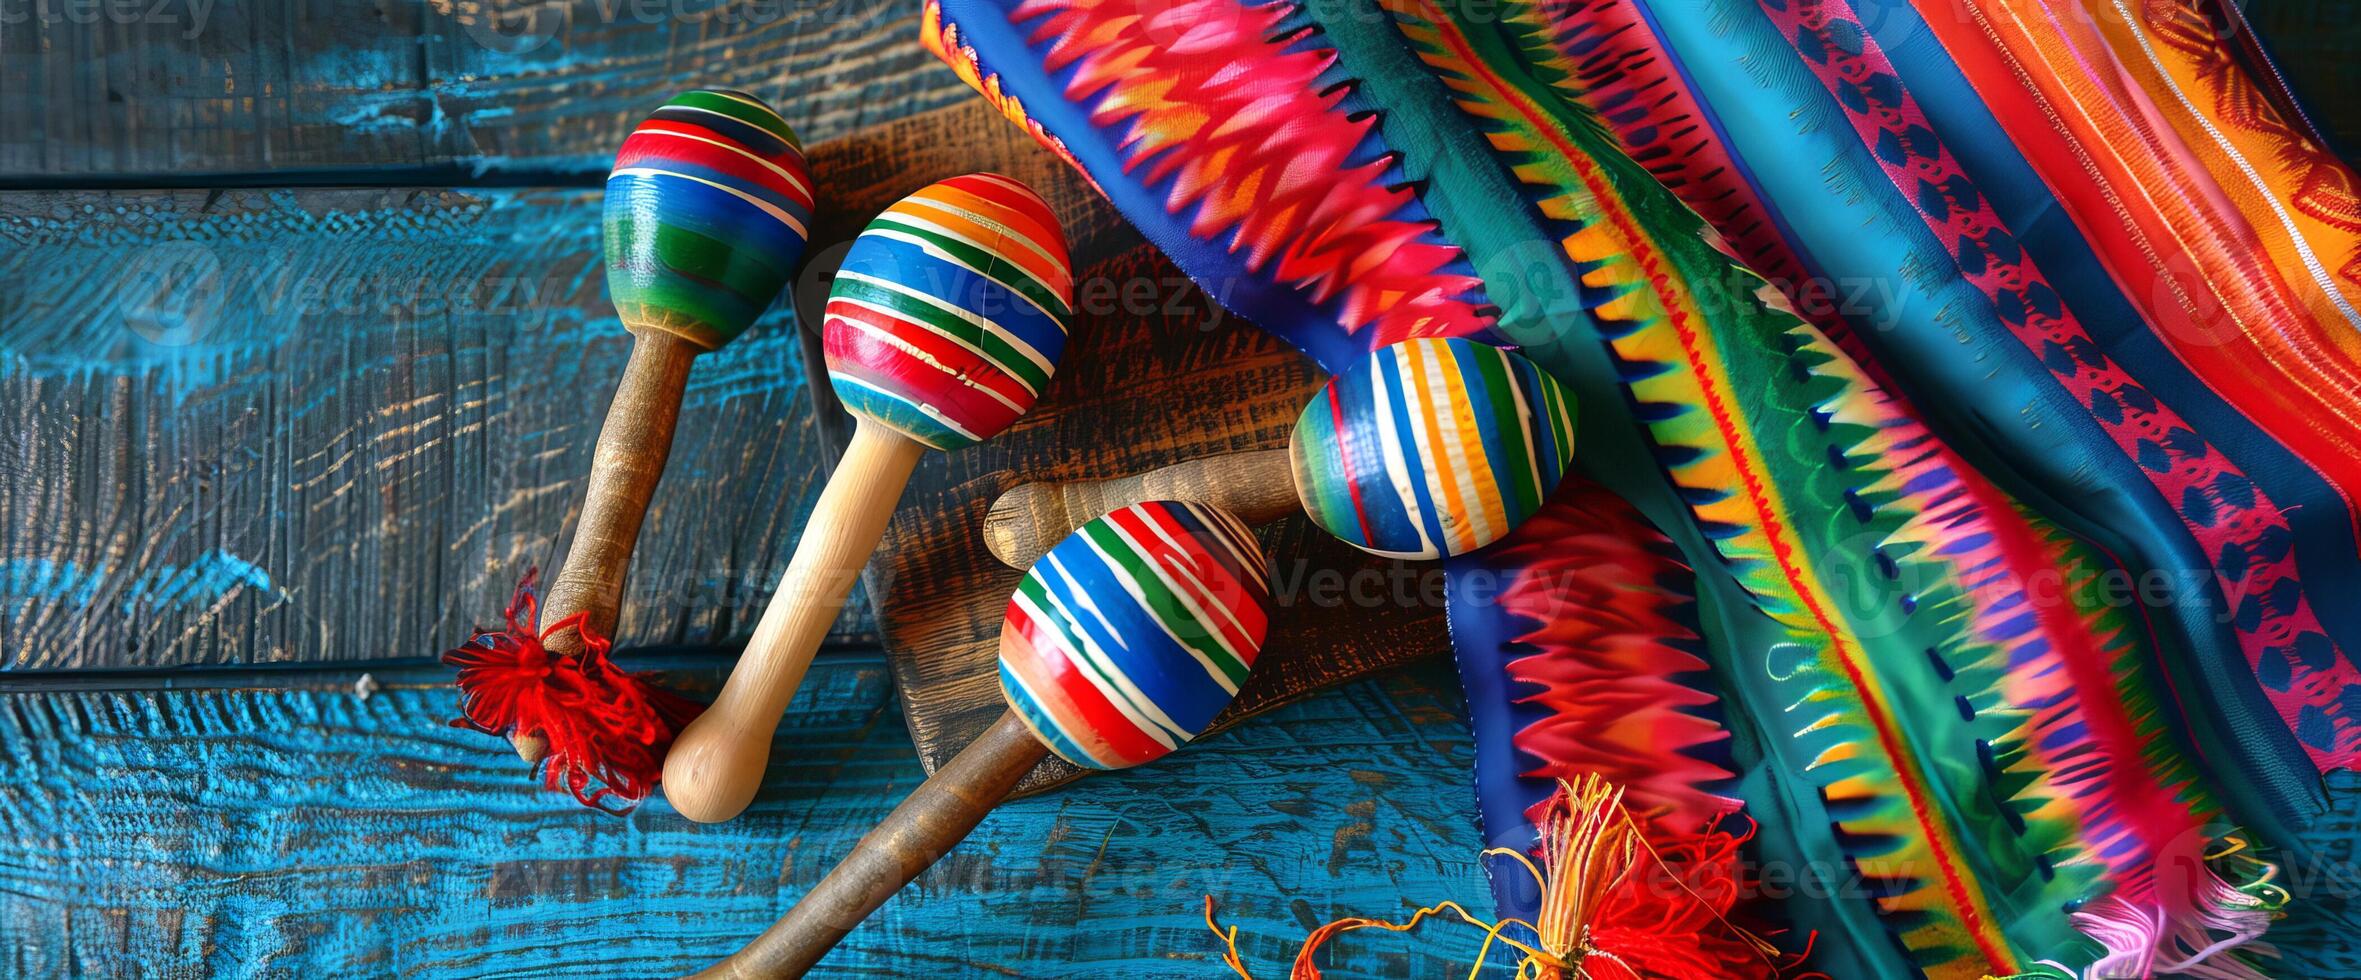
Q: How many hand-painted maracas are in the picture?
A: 4